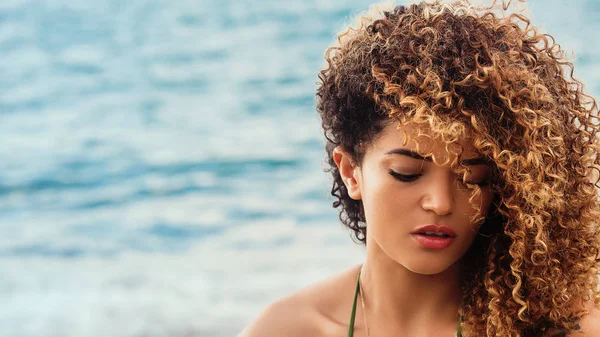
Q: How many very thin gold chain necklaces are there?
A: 1